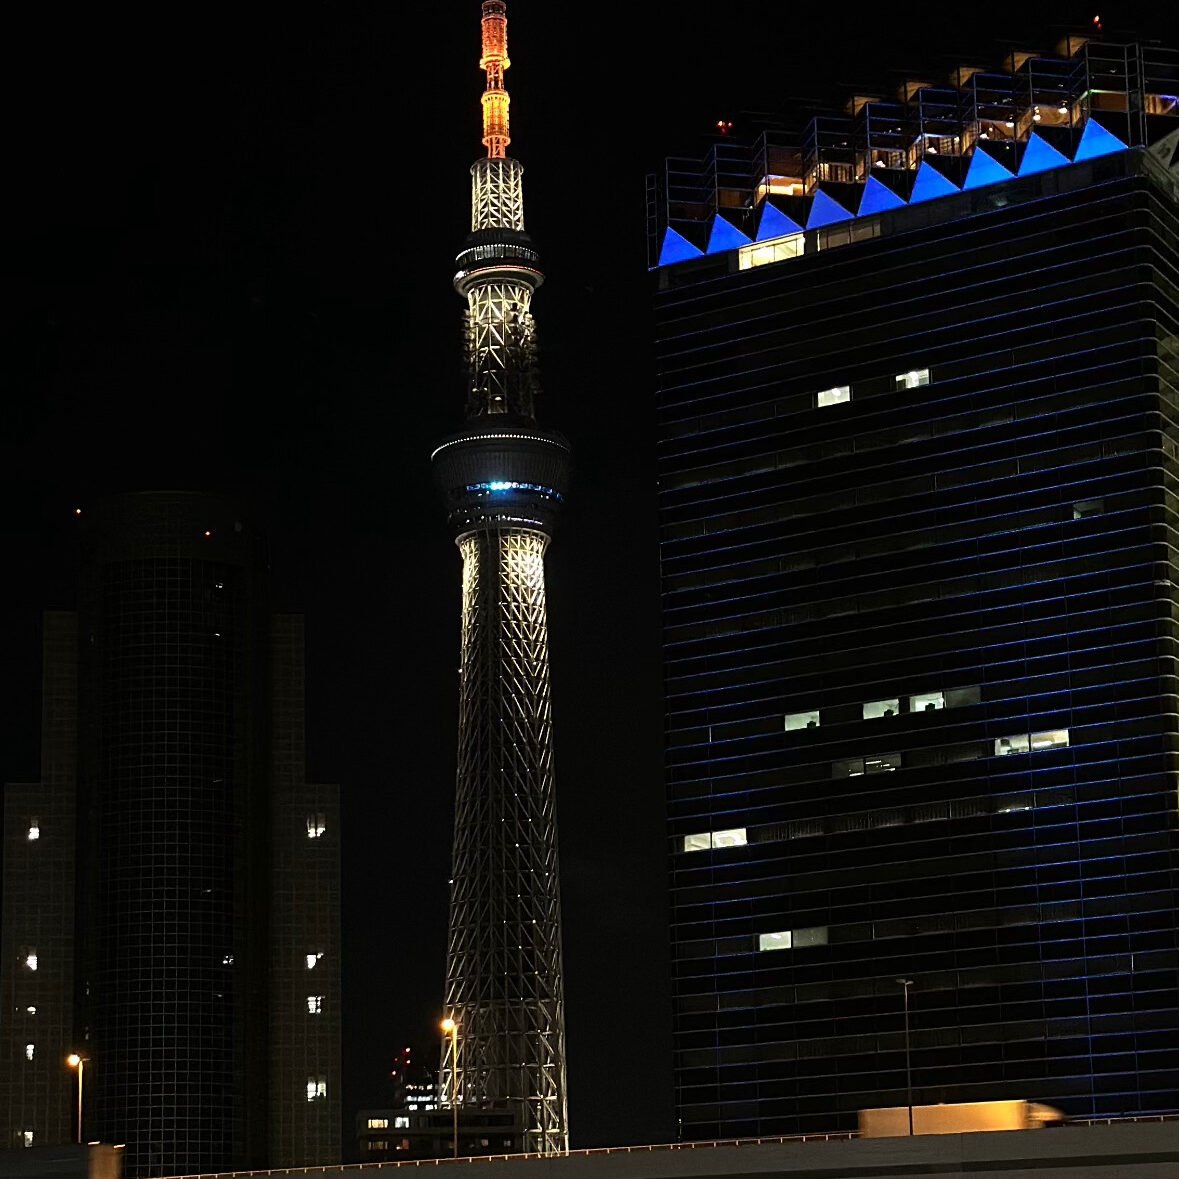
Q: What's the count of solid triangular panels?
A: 9